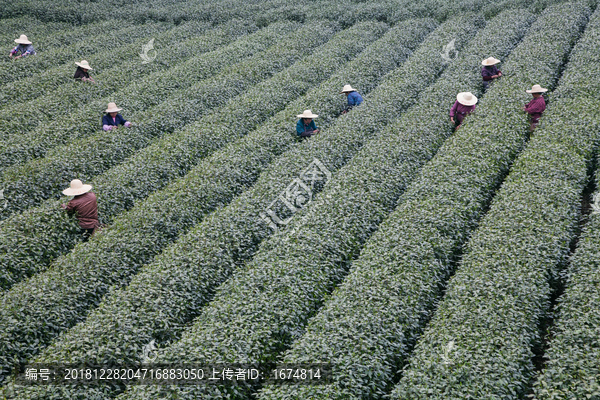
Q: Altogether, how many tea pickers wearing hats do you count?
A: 9